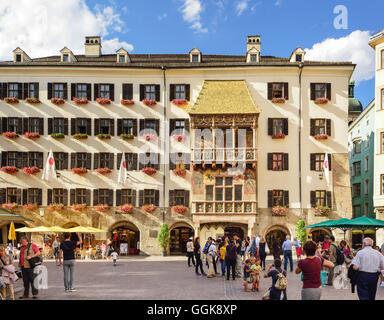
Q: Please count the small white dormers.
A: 6